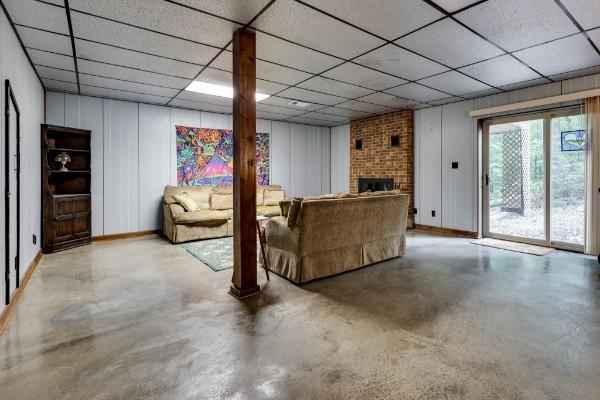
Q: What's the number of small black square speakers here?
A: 2